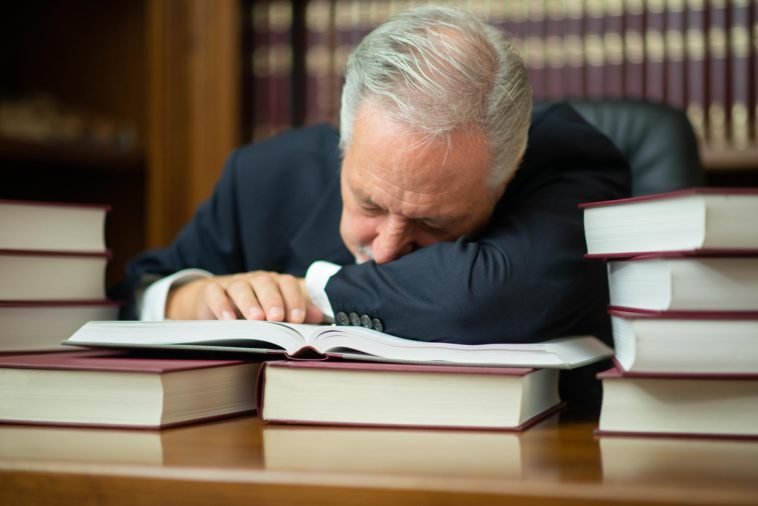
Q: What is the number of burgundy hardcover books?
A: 9